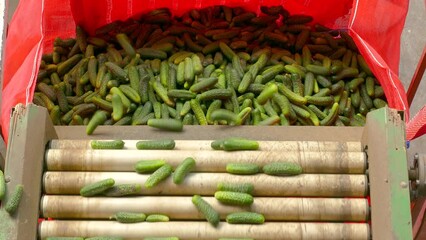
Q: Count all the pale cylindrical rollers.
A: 5